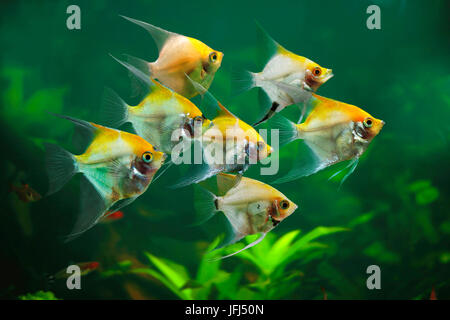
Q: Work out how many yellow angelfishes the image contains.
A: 7